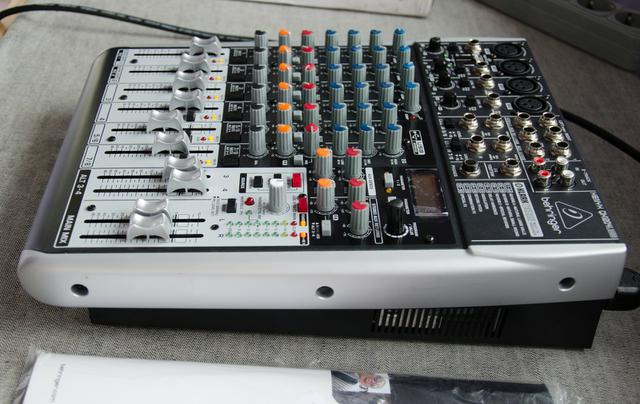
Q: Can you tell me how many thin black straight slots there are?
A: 10